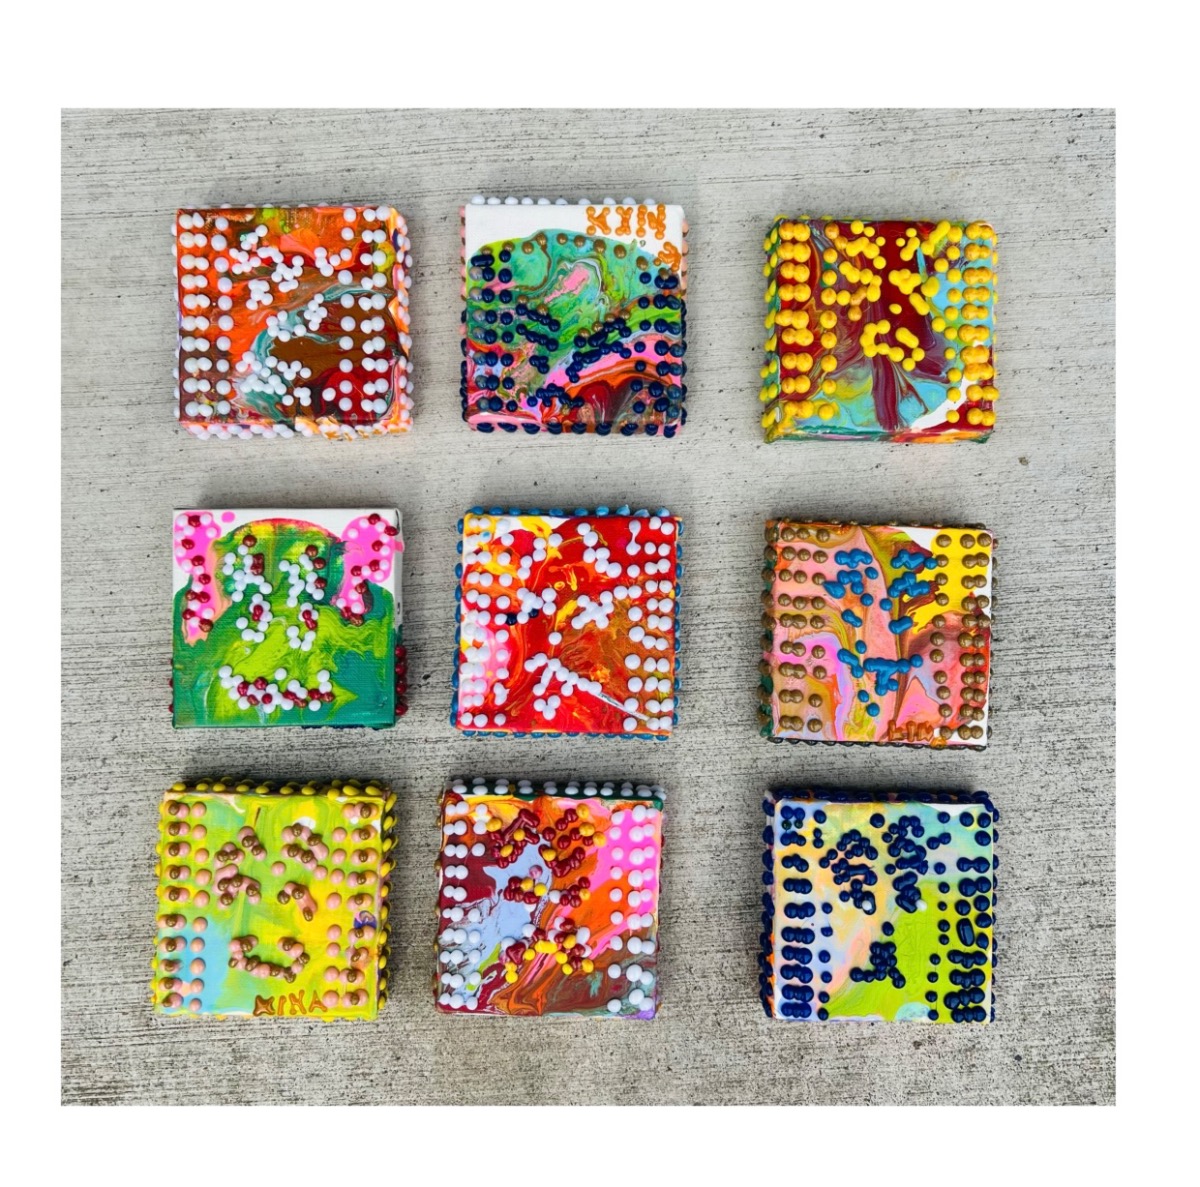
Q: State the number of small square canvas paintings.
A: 9